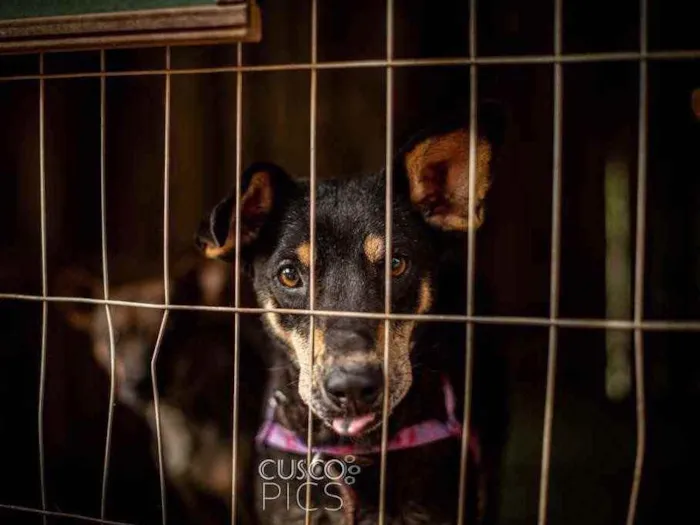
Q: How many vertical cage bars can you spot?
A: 9